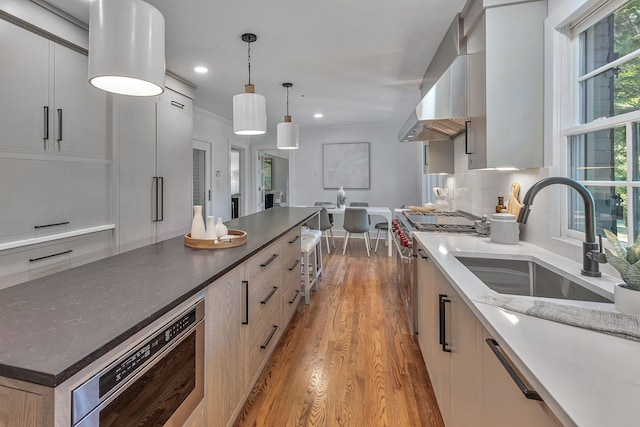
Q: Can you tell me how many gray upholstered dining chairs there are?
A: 5